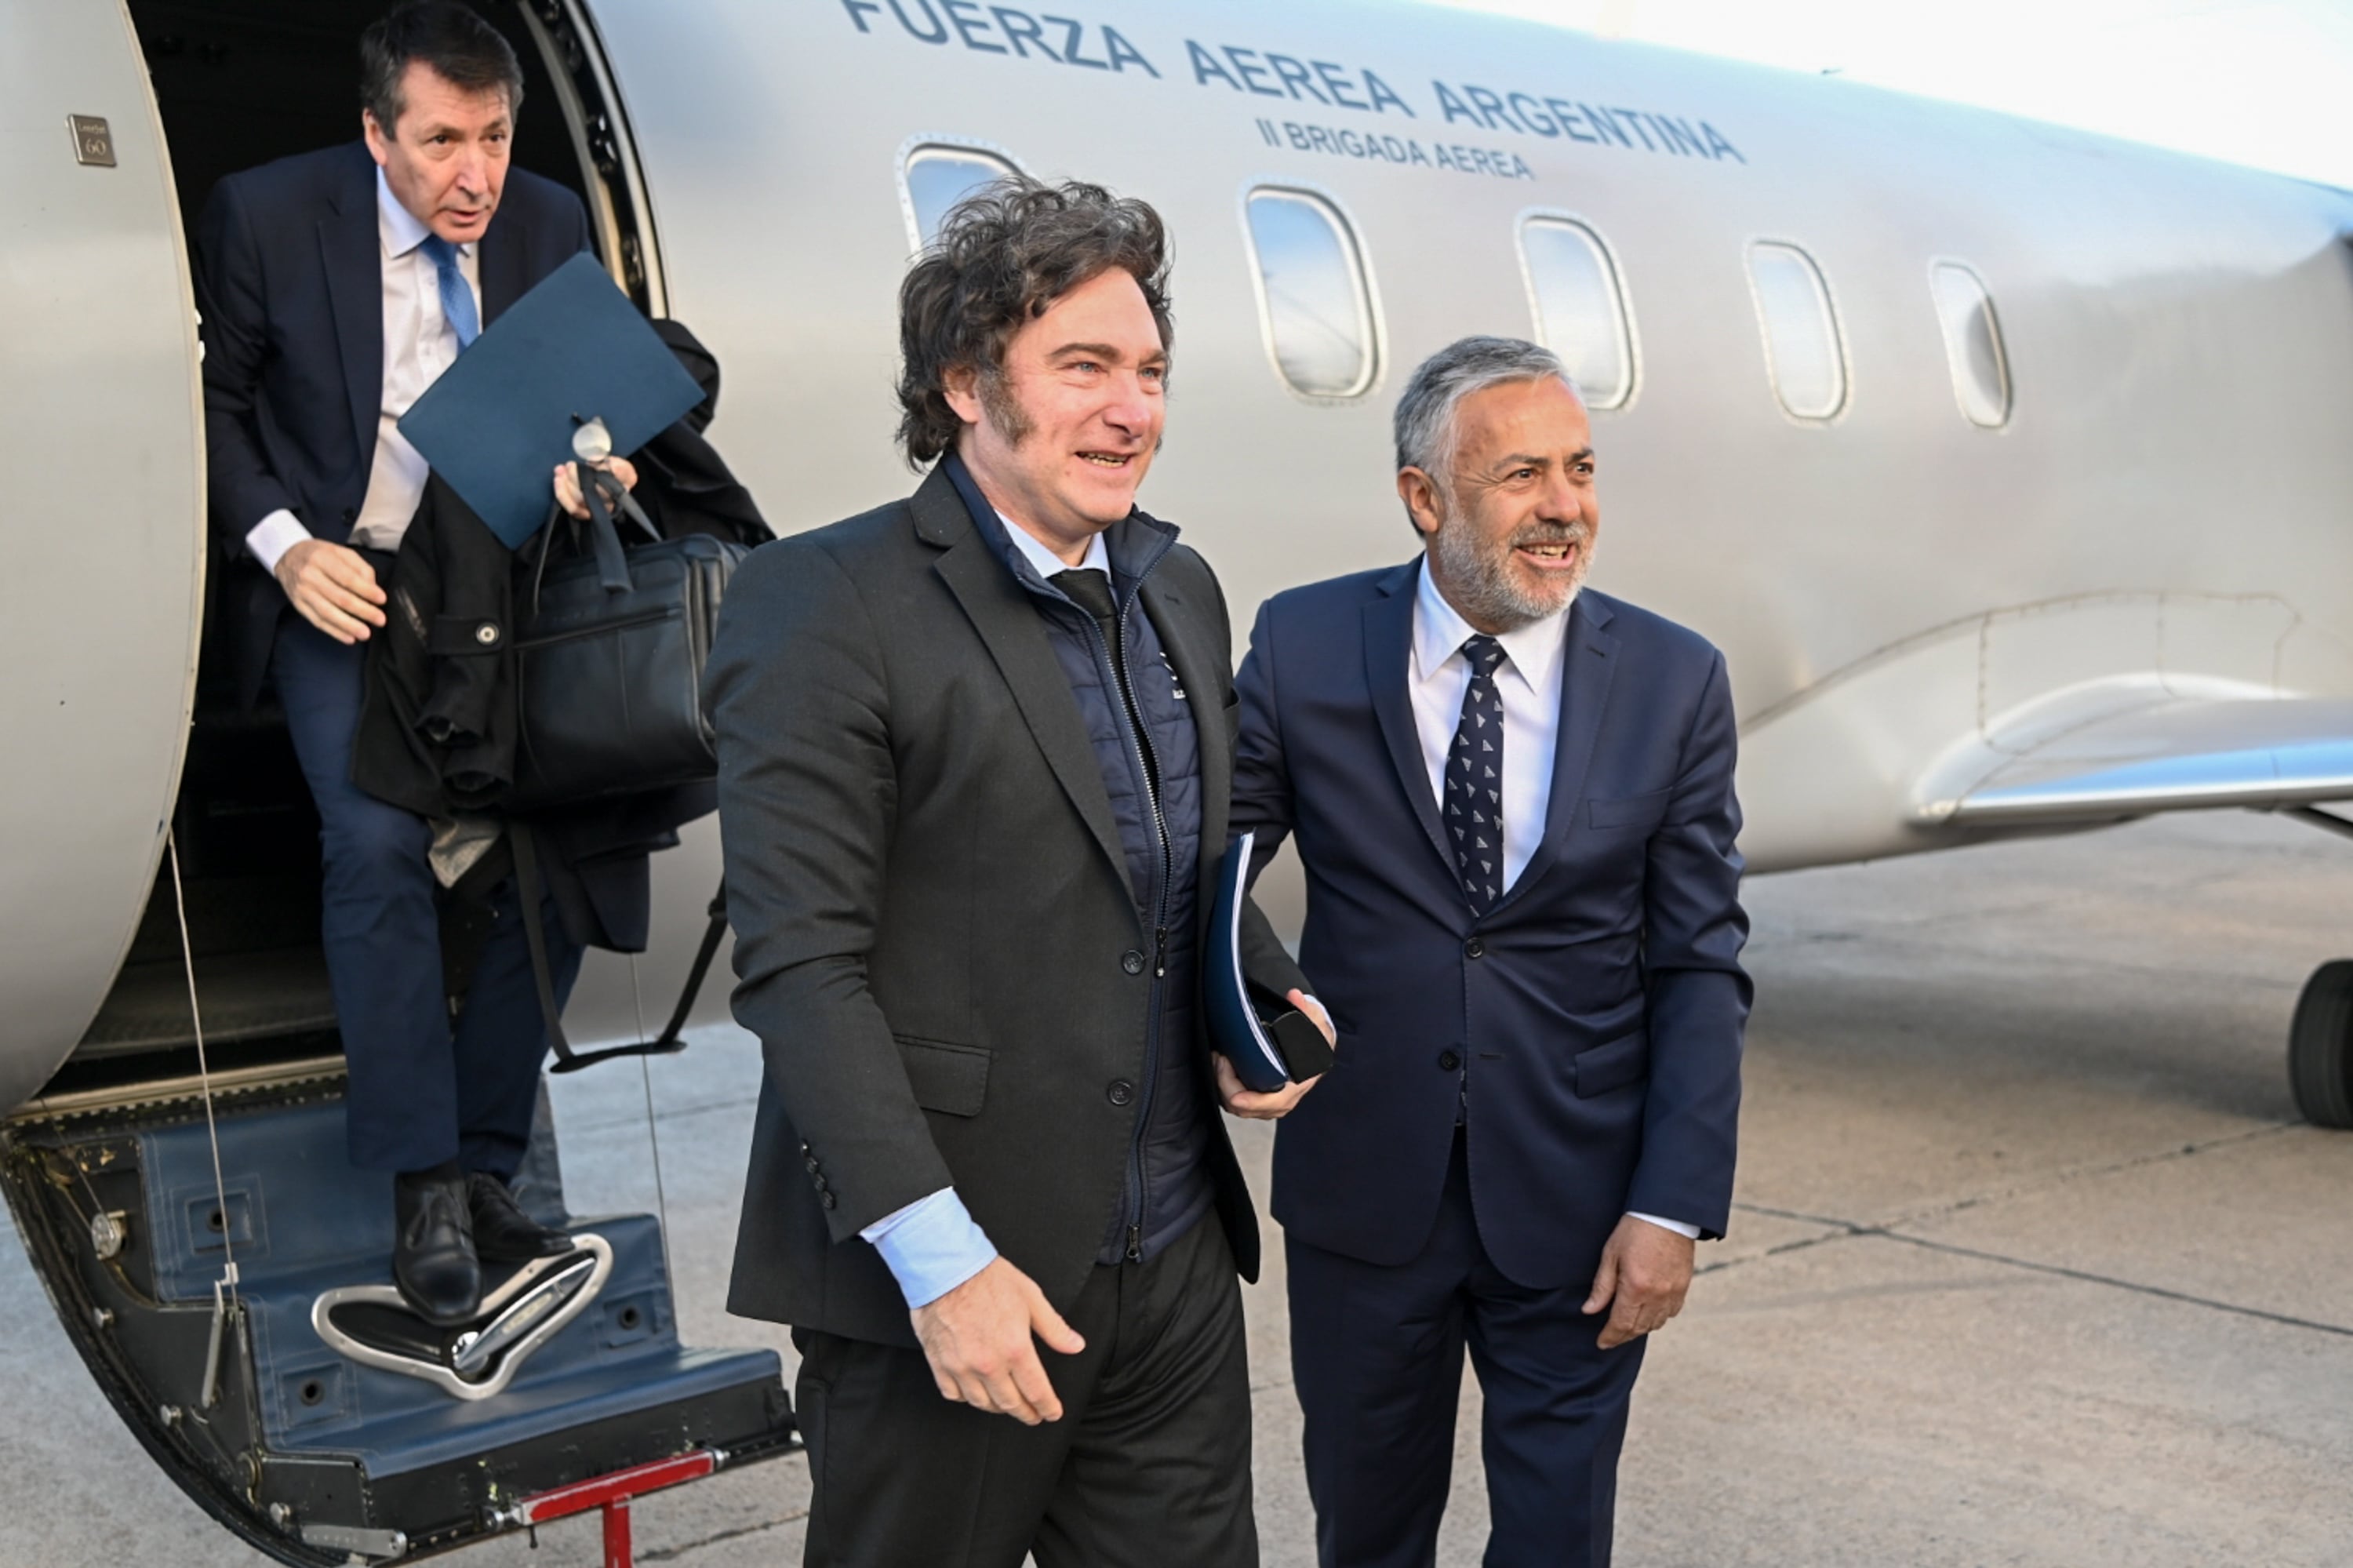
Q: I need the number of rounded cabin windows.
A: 5